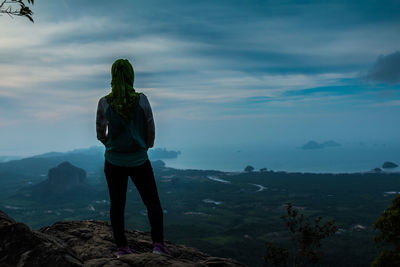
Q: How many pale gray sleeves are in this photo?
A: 2